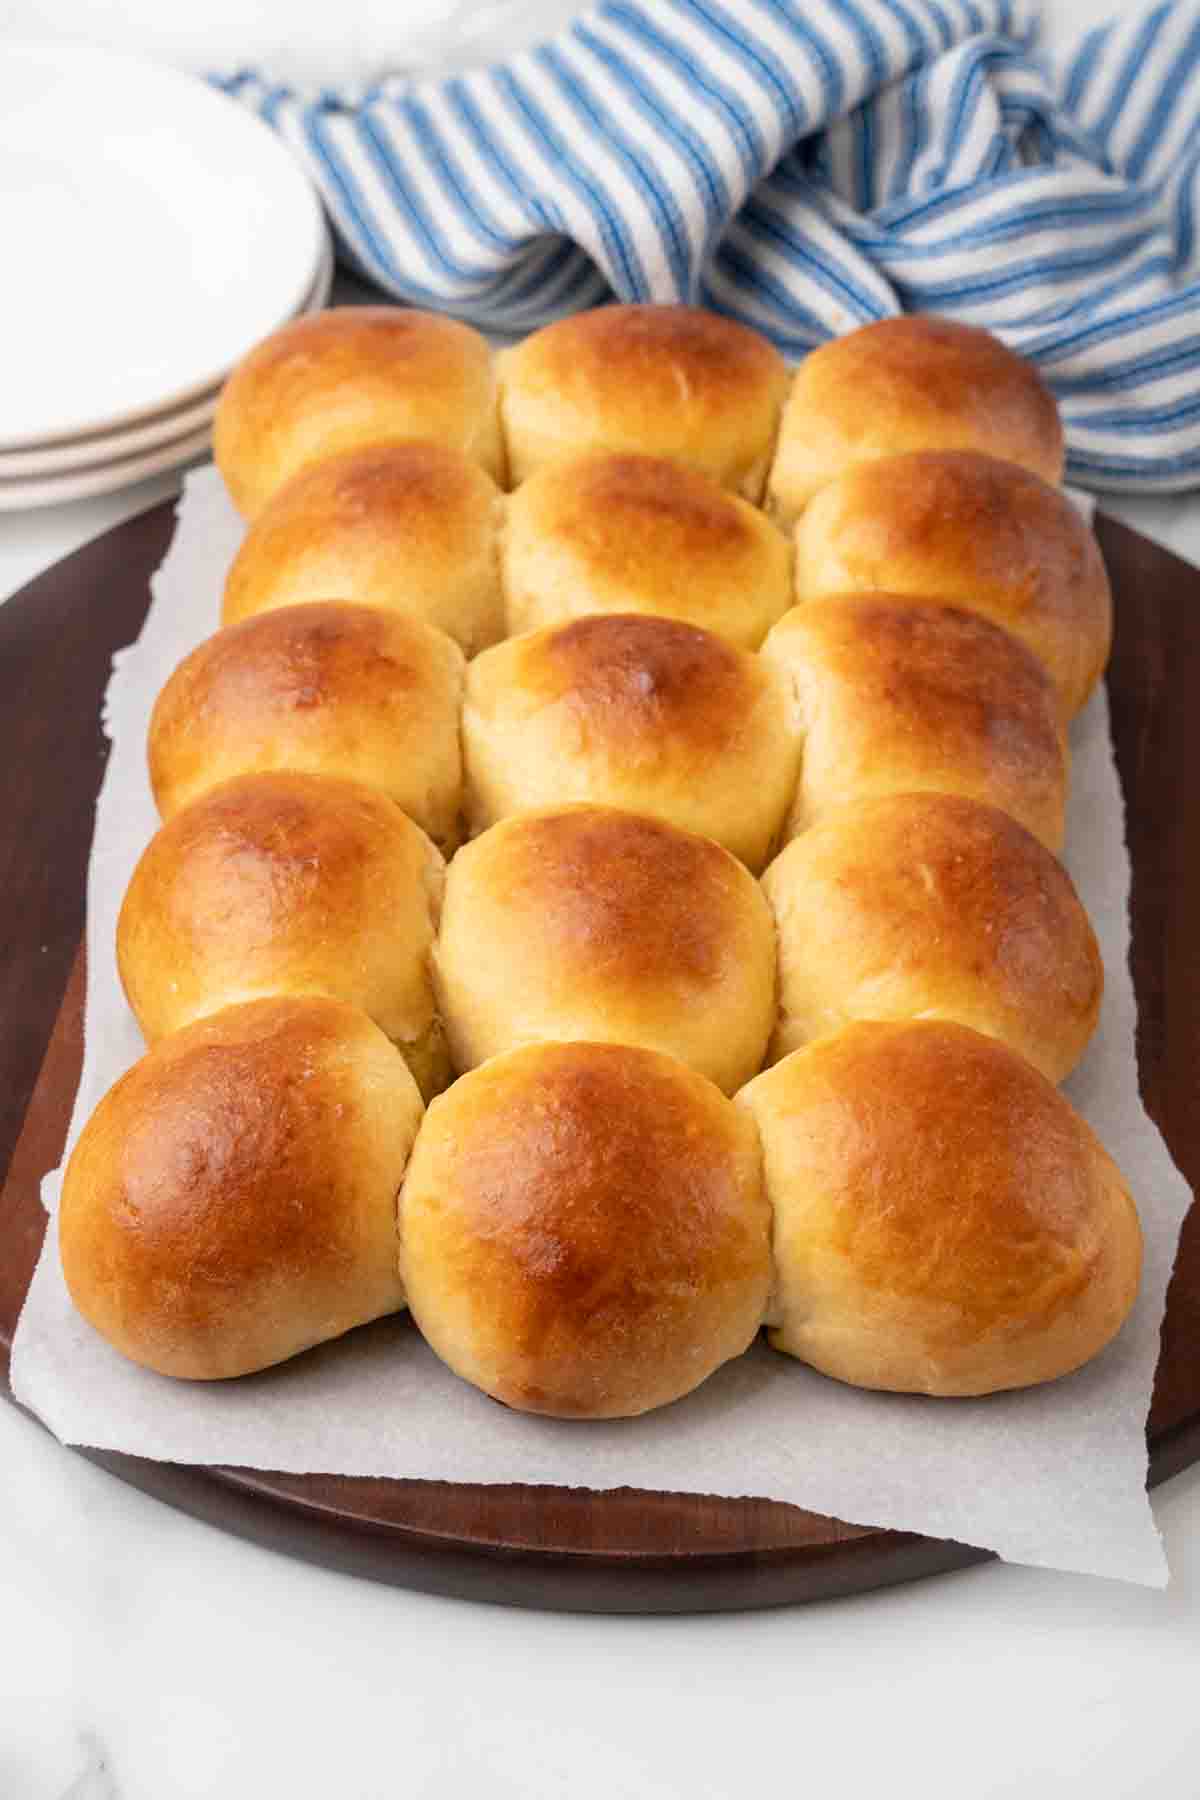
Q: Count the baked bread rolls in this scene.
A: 15